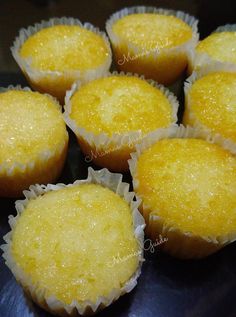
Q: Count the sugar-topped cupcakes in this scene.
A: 8